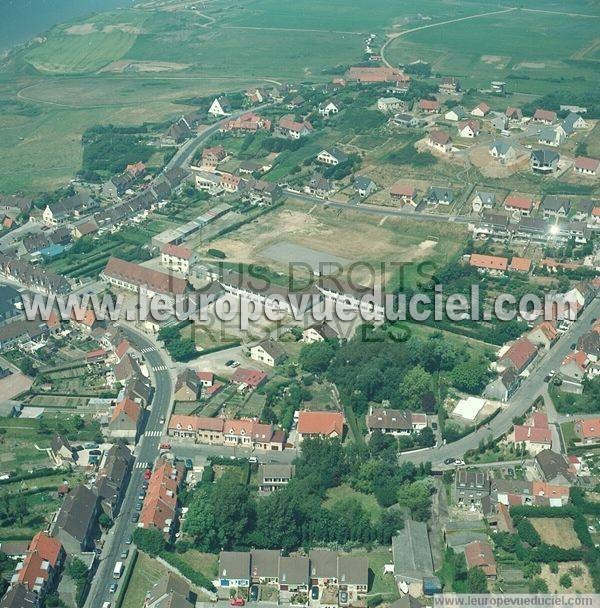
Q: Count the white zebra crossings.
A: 4